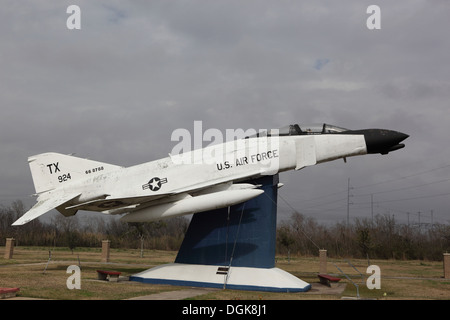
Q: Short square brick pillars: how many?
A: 4